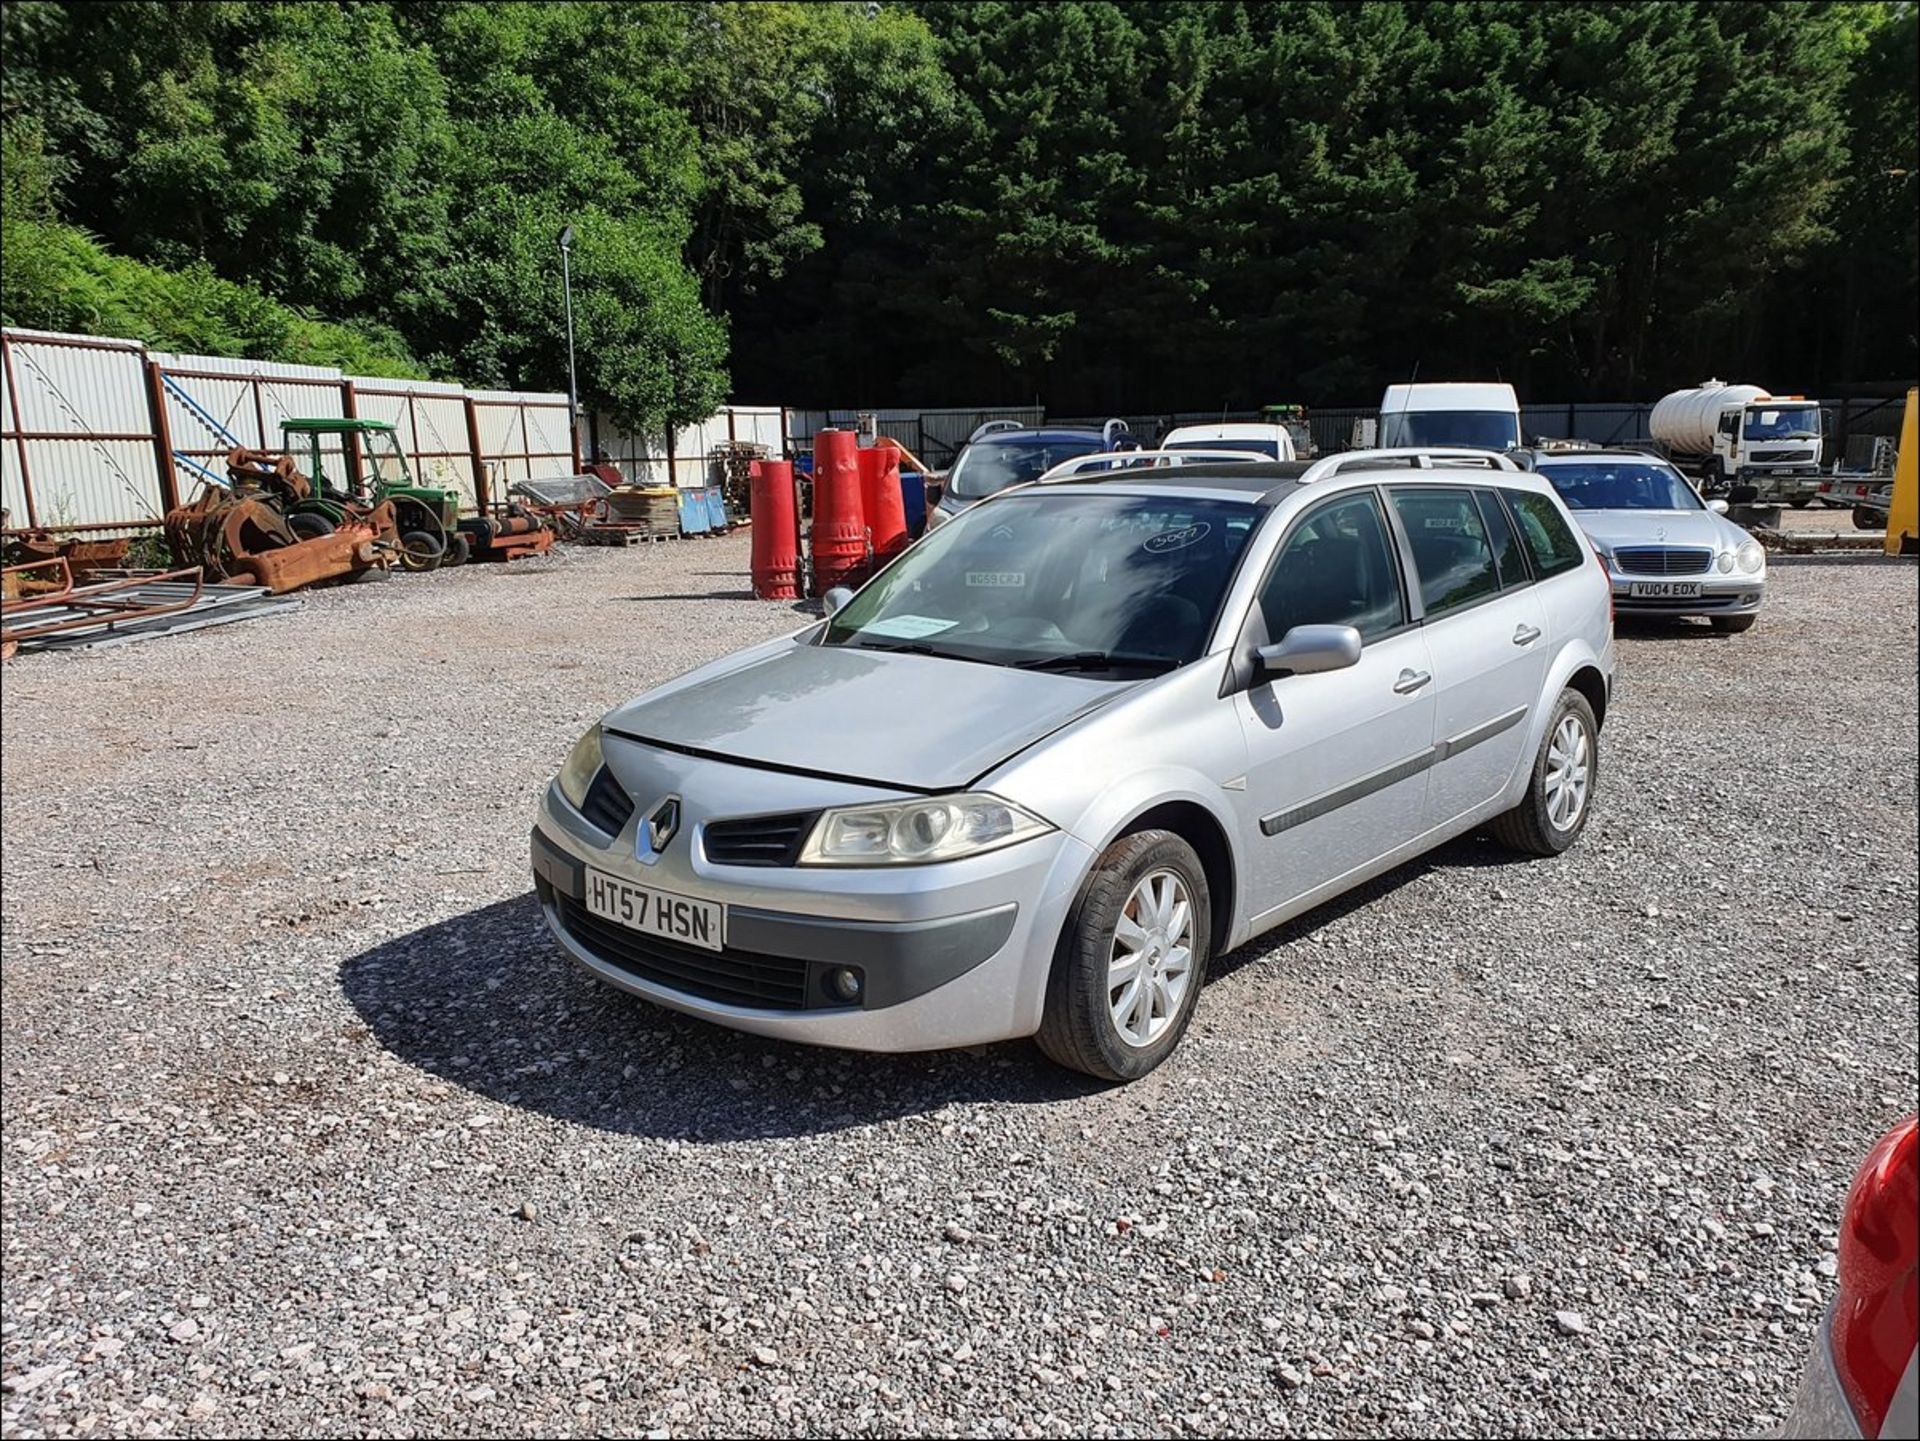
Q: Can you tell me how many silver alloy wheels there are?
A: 2